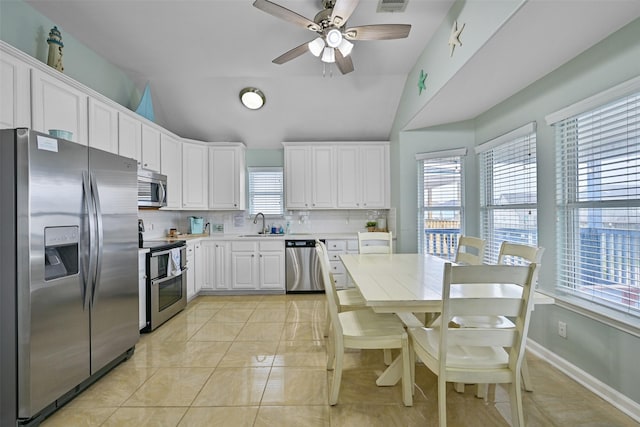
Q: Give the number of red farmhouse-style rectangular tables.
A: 0